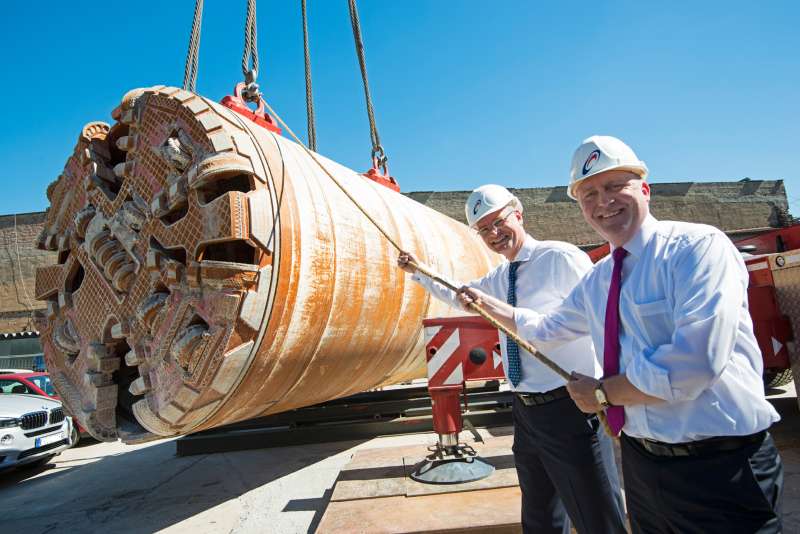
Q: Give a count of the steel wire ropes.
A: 4